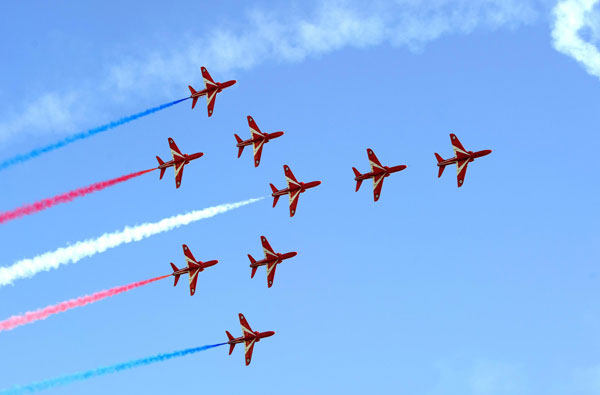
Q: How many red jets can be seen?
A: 9